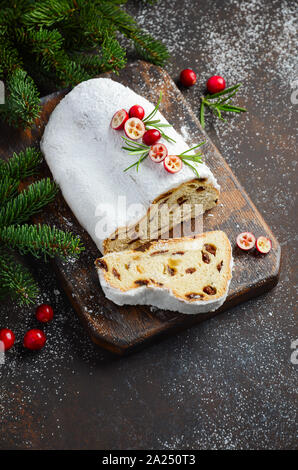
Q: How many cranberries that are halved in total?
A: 6